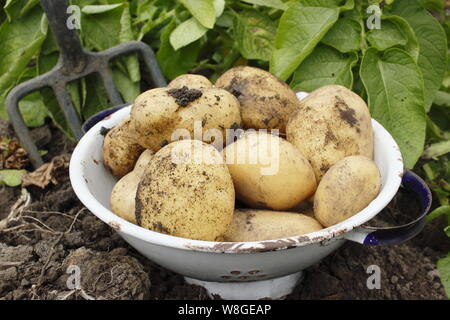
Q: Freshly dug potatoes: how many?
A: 10